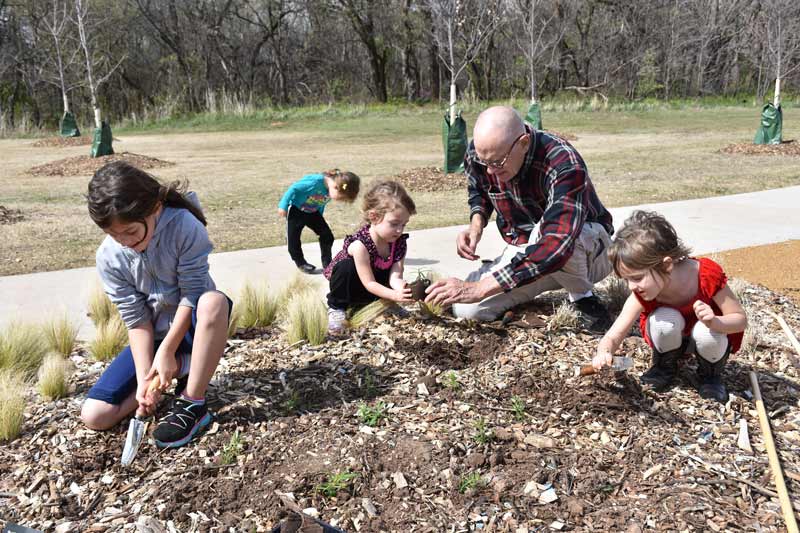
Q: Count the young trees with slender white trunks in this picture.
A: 5